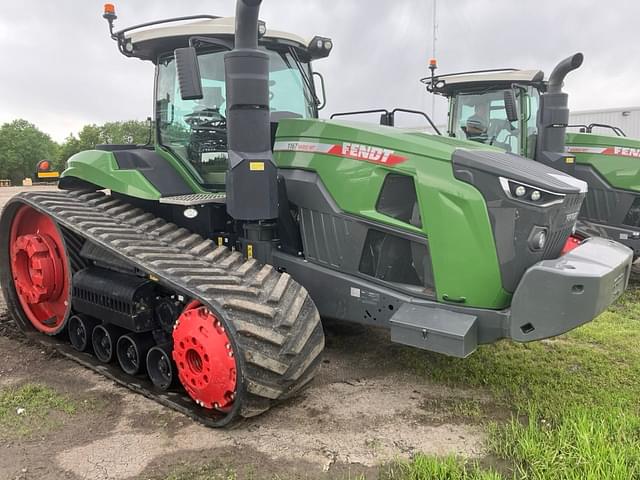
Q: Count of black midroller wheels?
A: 4